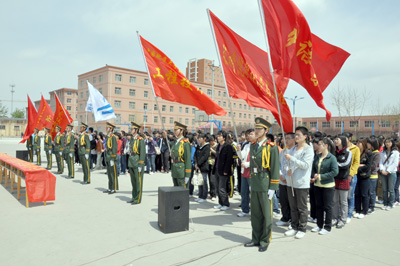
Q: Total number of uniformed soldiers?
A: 10